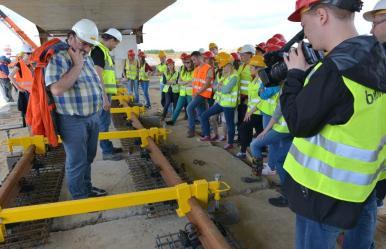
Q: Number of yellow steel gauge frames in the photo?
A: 5